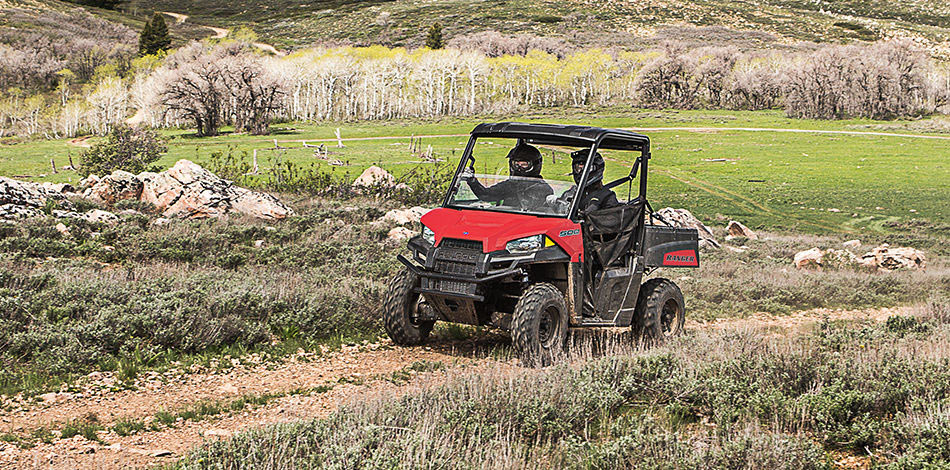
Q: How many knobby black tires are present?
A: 3